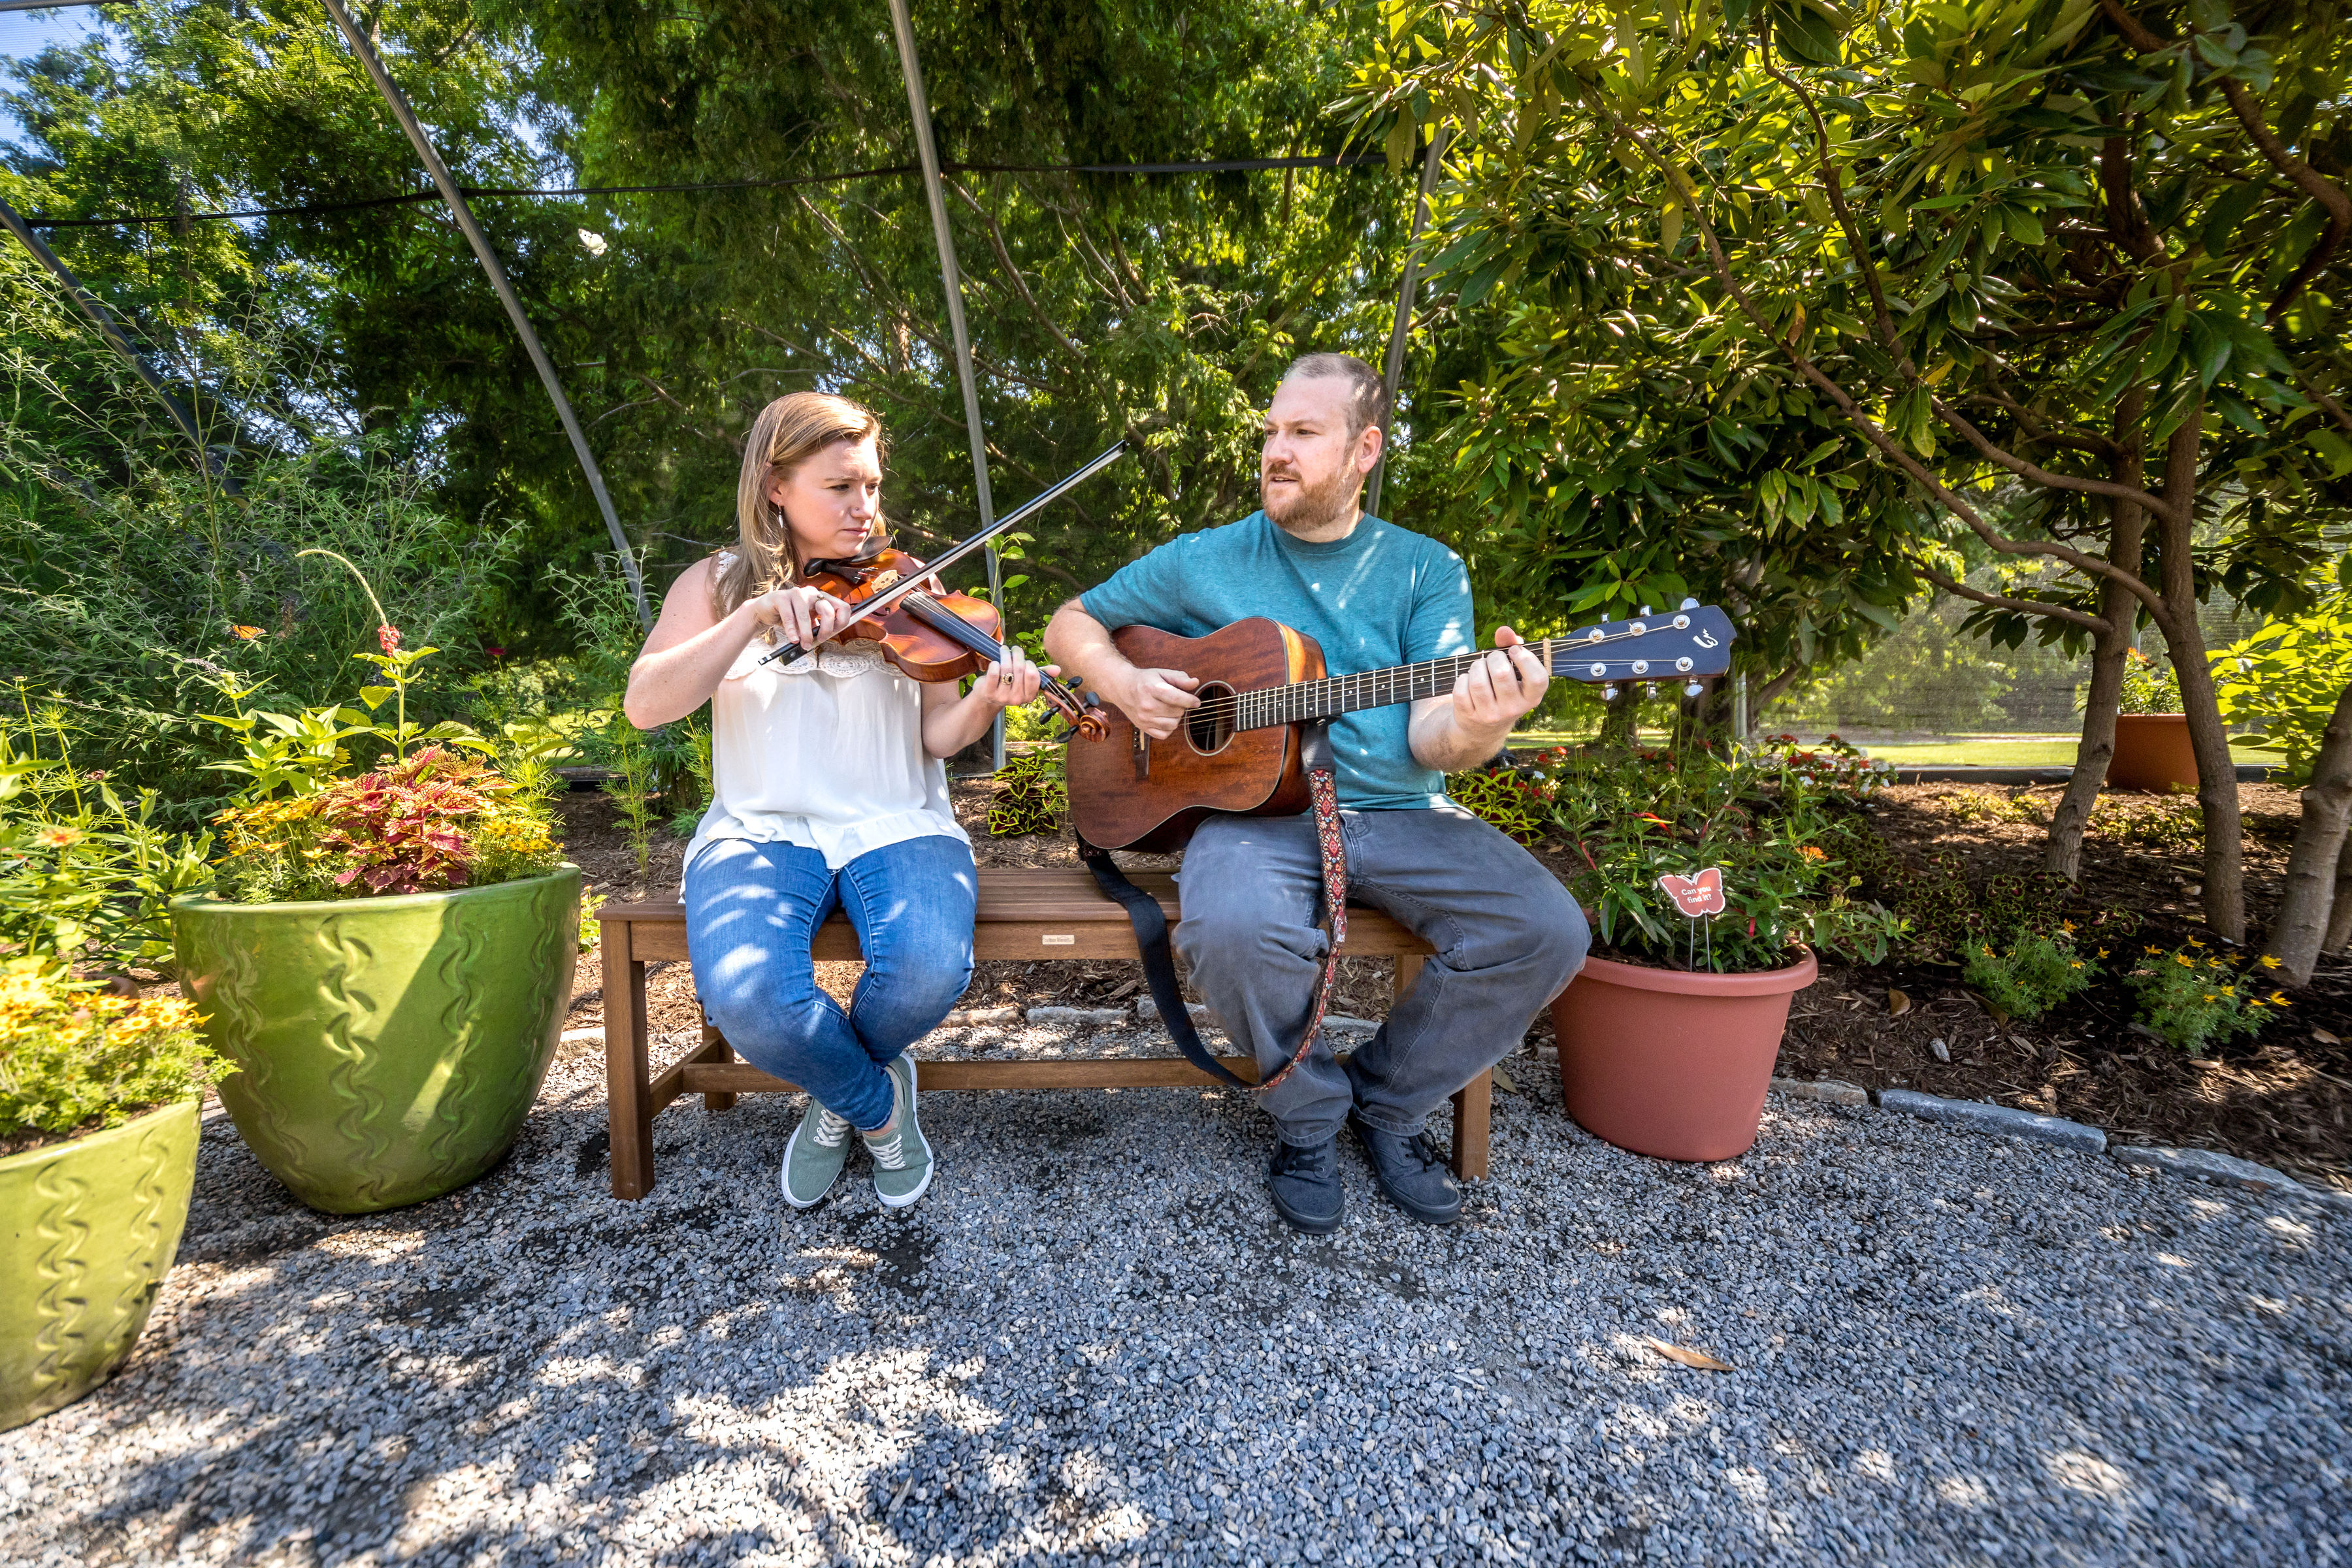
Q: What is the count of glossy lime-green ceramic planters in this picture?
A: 2